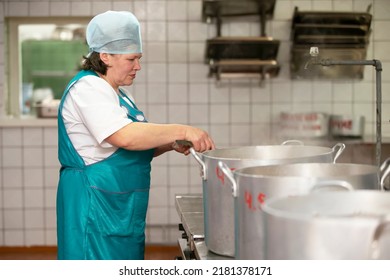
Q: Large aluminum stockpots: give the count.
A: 3